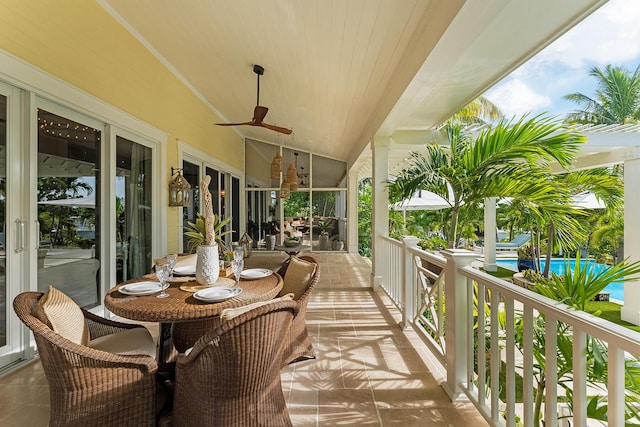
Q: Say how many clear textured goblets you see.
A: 4